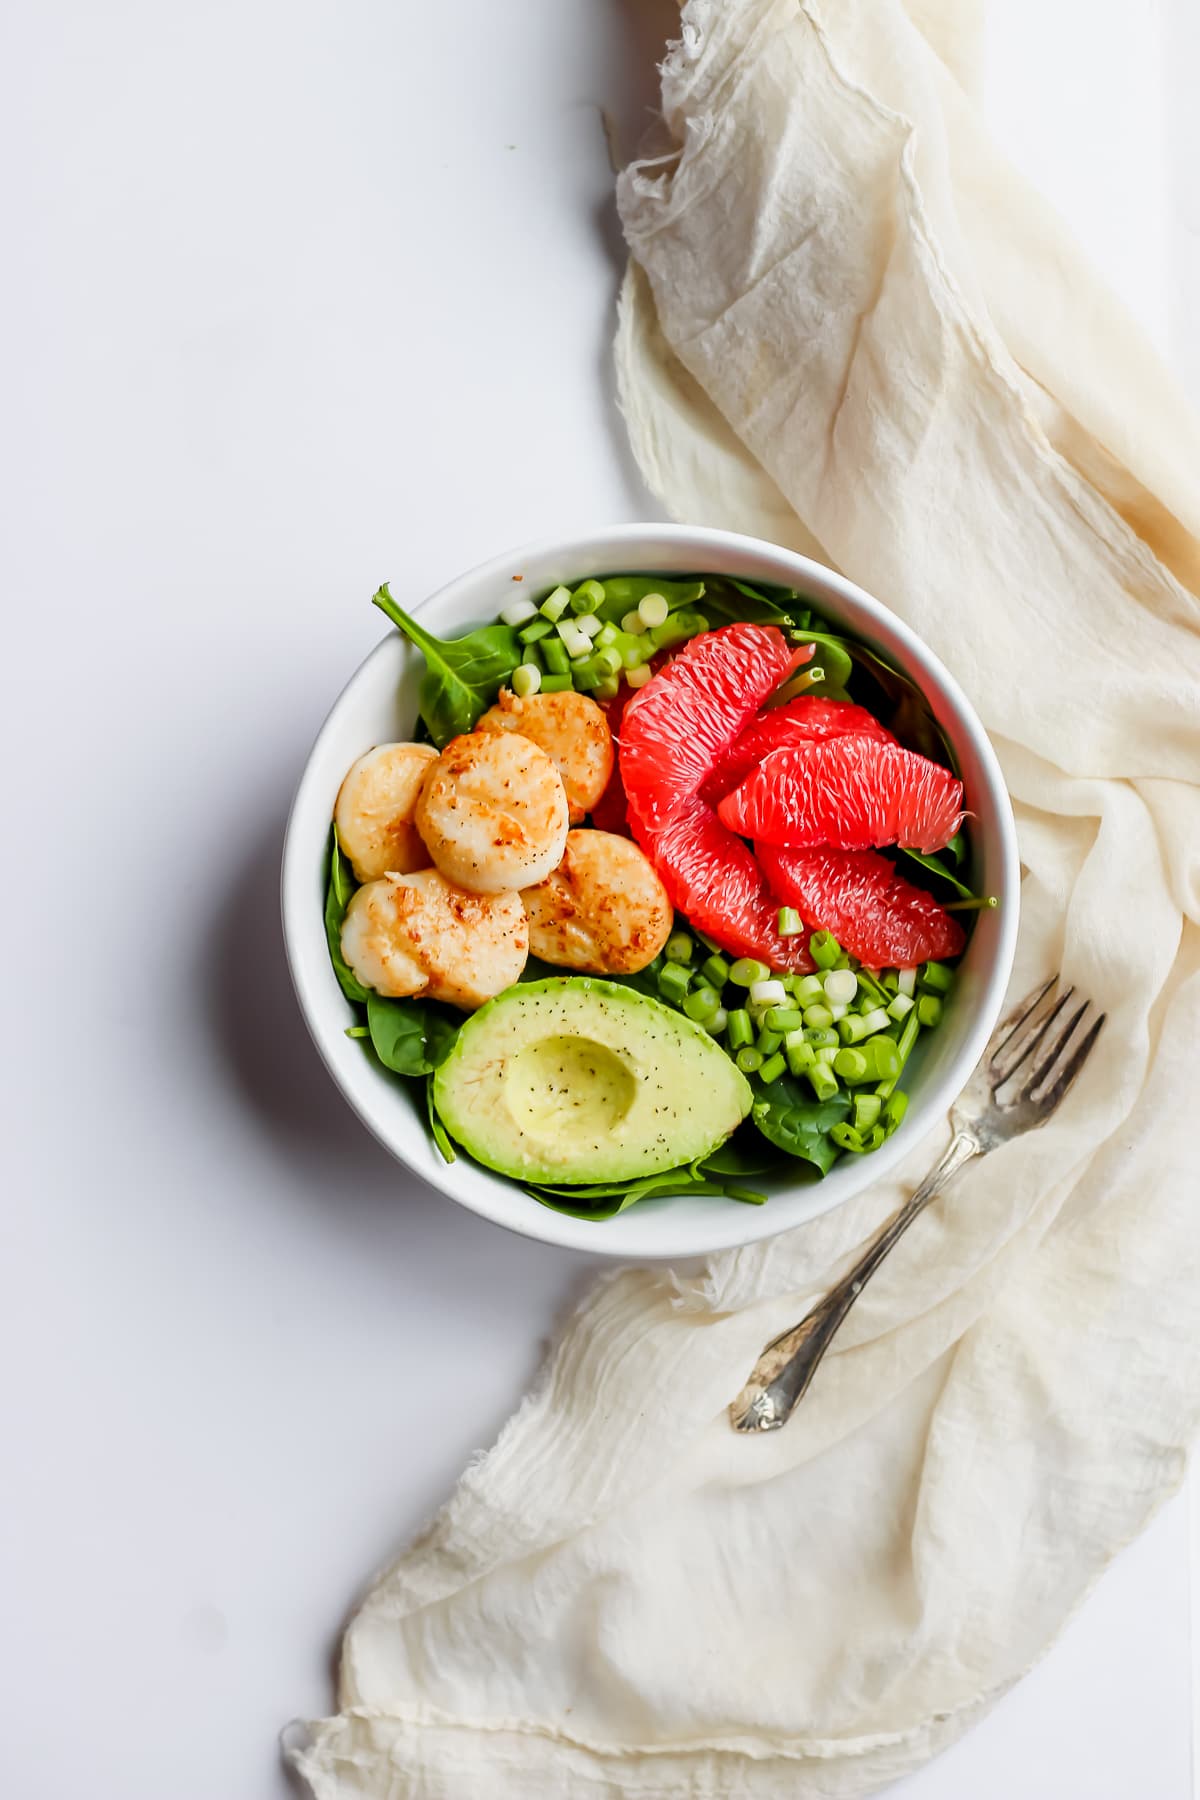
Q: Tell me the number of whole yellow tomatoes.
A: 0